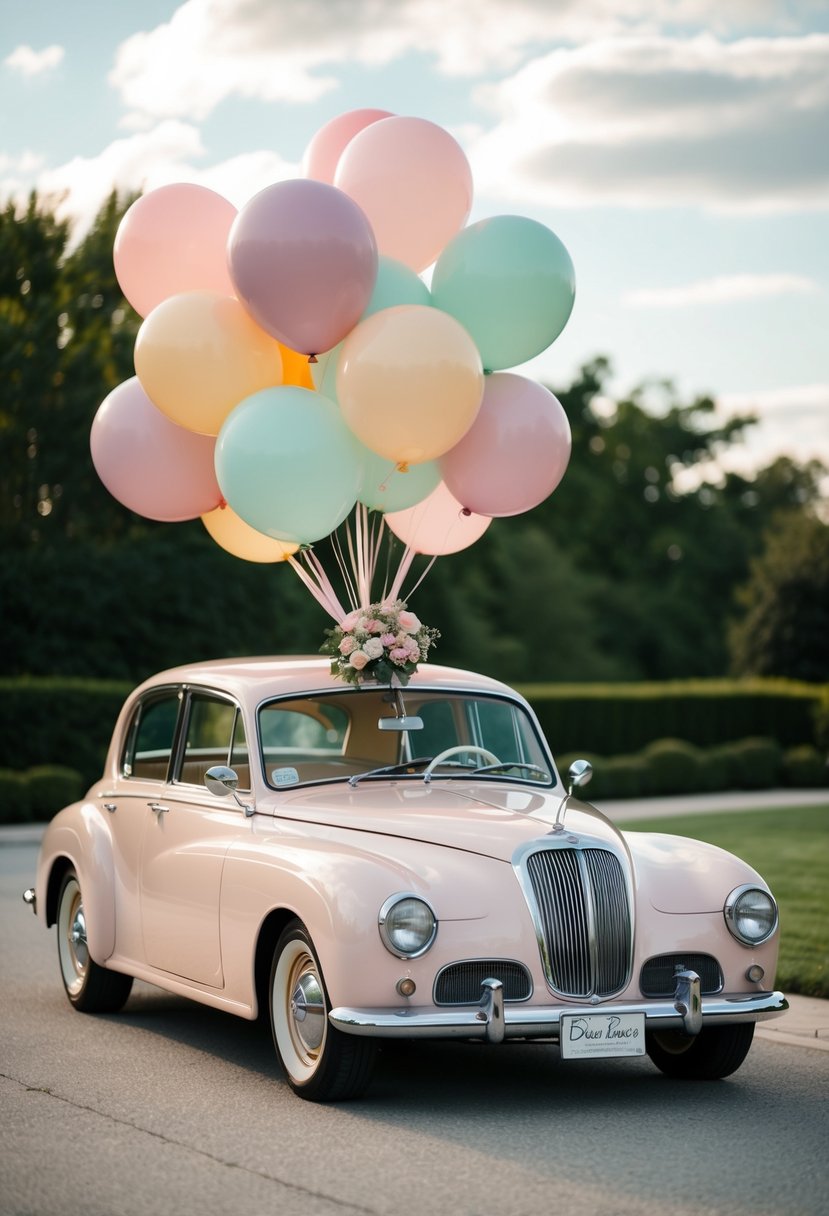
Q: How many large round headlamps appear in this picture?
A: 2